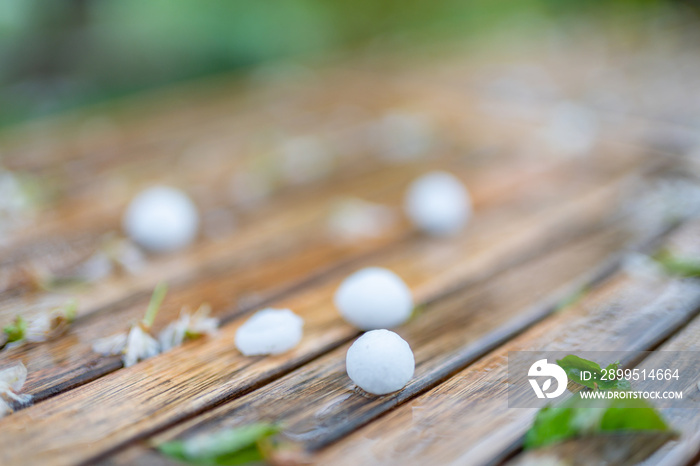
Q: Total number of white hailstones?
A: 5